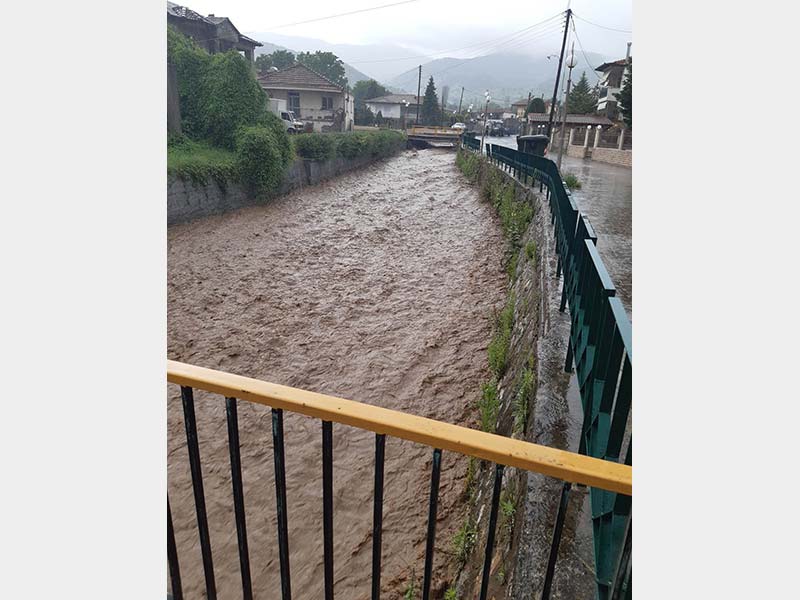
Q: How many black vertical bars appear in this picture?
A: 10